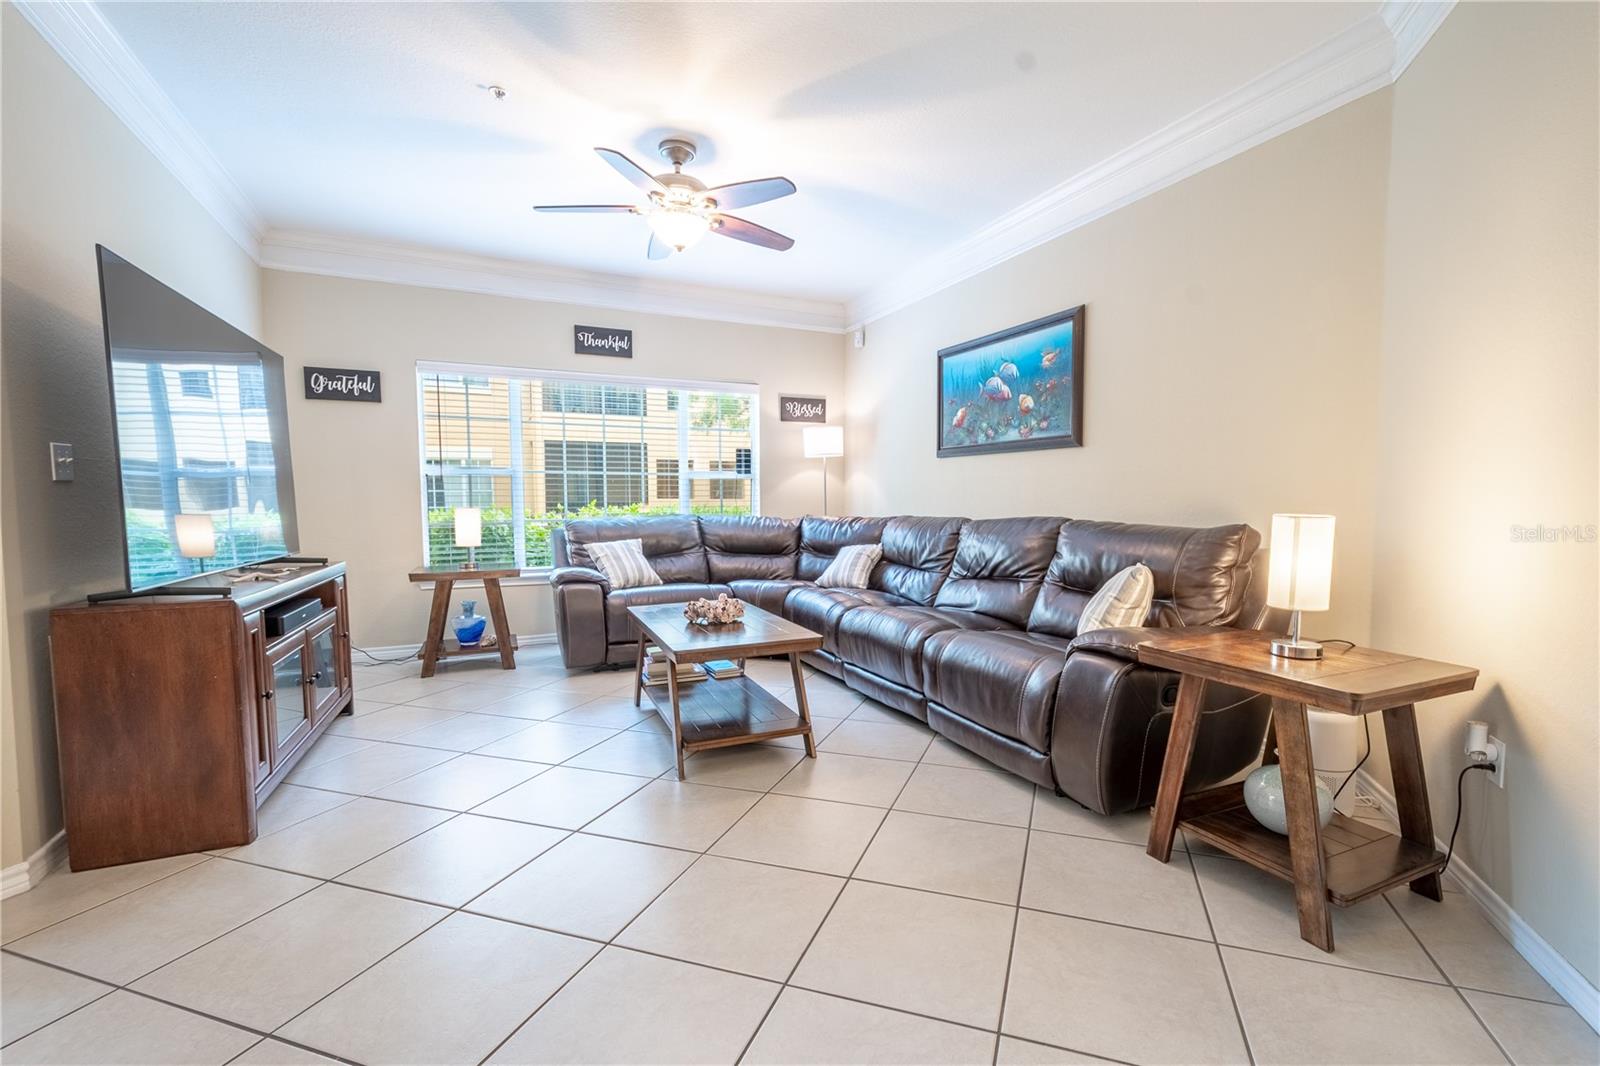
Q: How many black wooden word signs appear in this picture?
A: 3